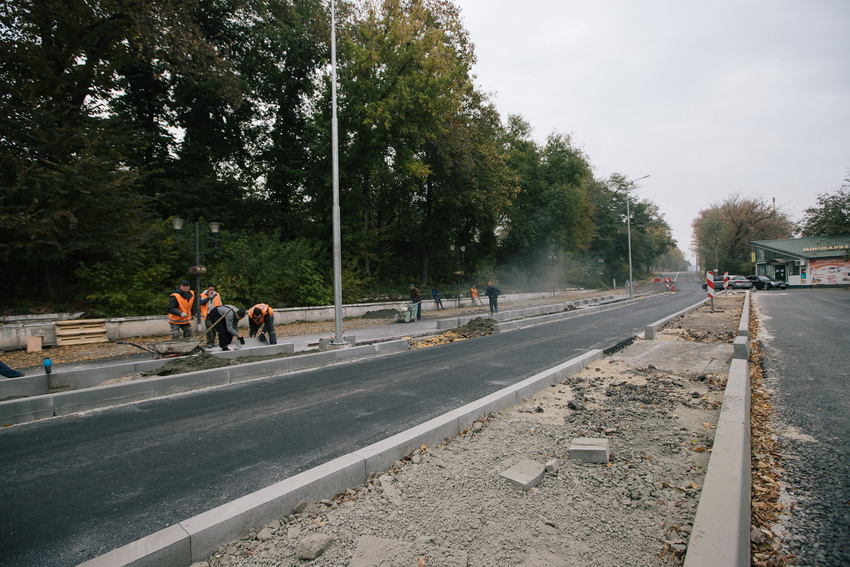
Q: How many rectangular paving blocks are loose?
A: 2